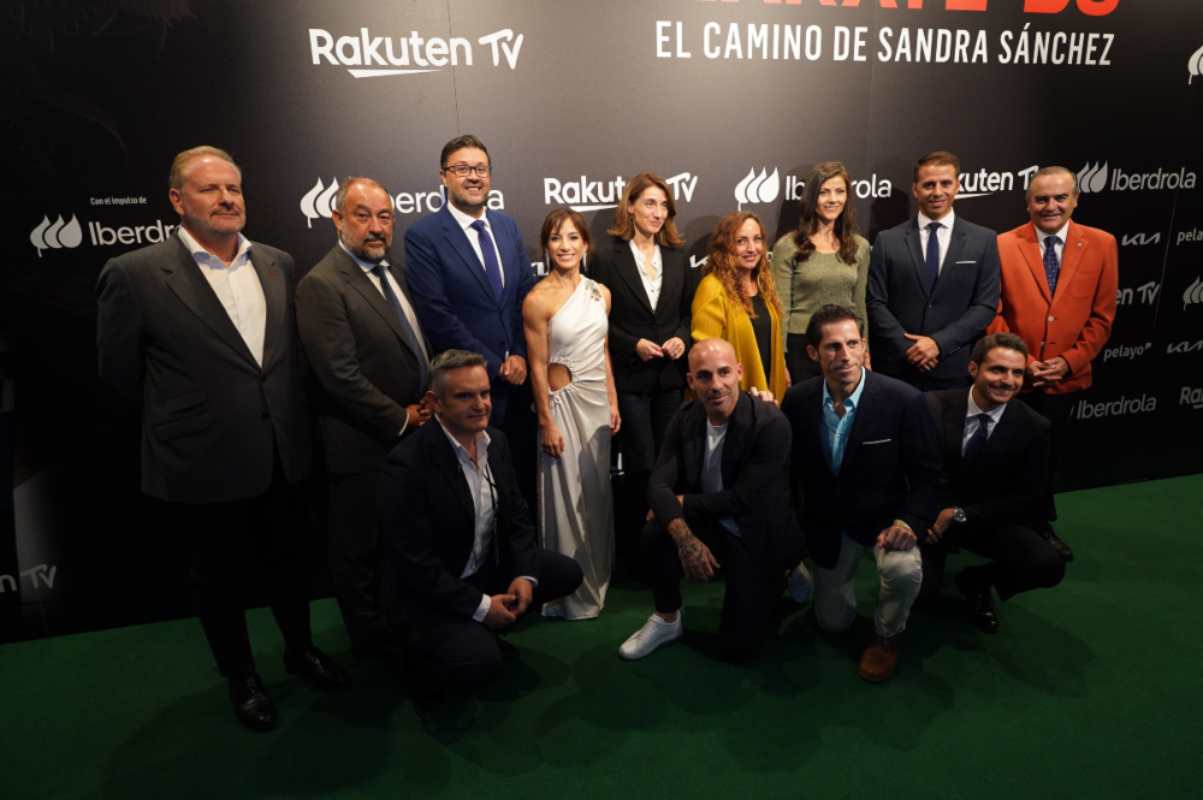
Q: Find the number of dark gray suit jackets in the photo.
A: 2